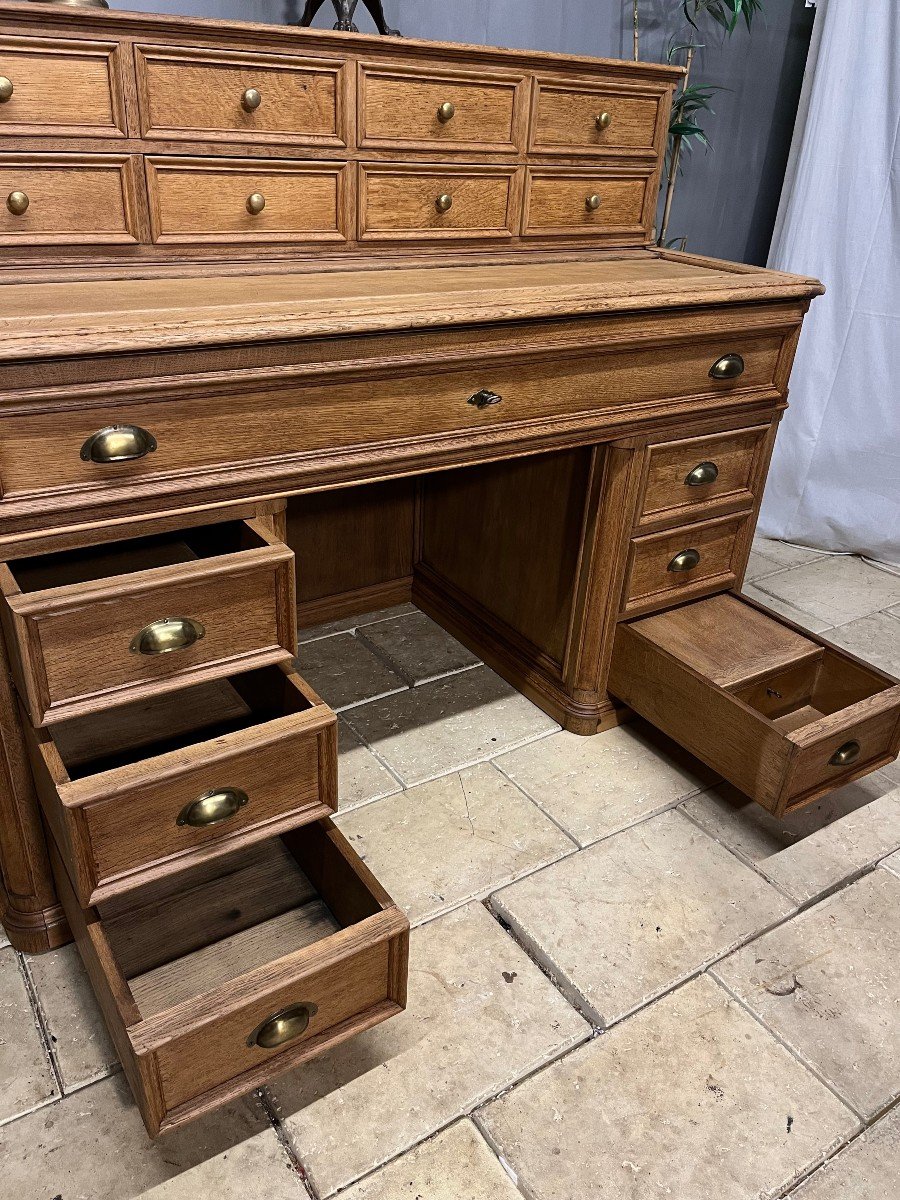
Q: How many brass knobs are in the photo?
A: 8